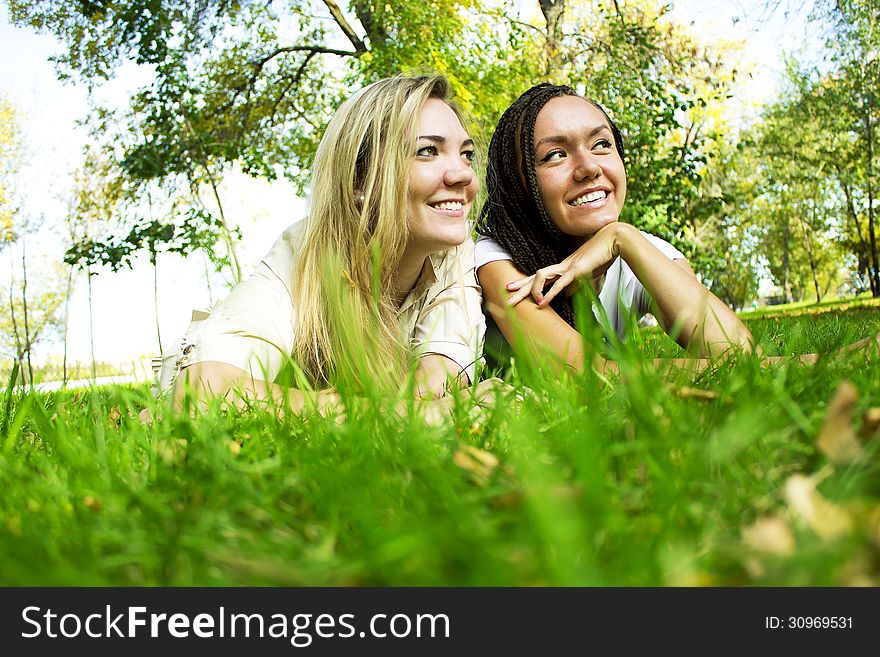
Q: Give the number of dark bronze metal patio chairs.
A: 0